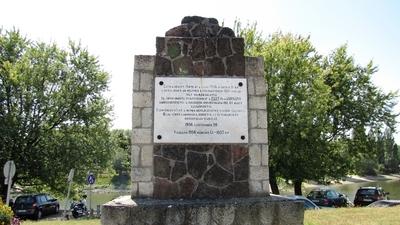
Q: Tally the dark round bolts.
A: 4